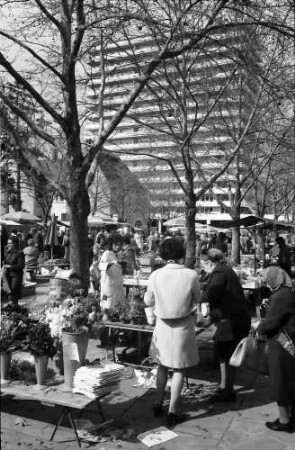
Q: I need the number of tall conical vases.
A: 3